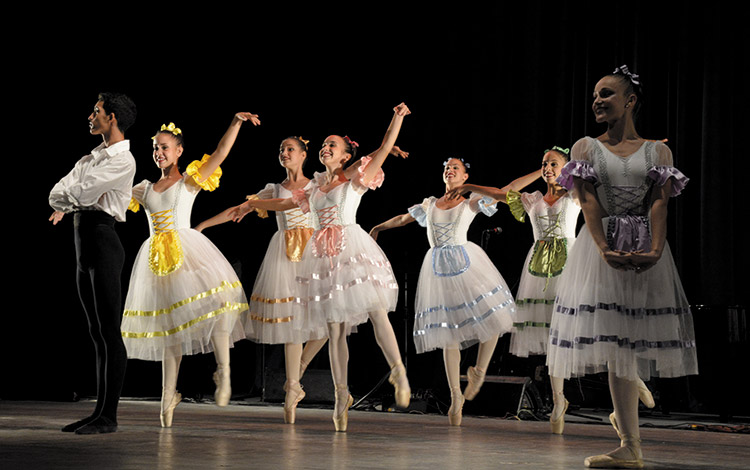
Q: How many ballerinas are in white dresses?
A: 6